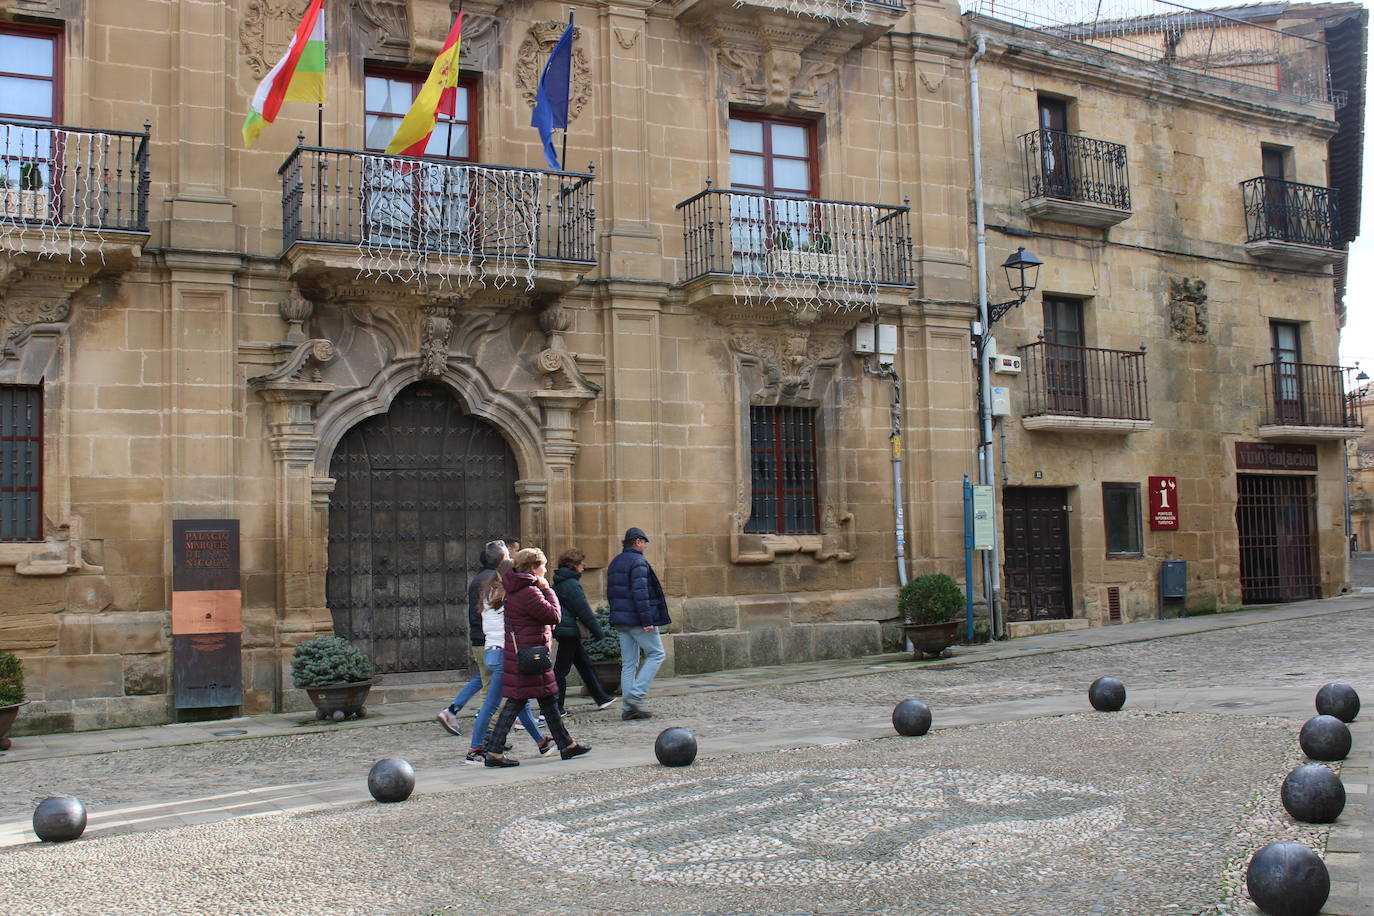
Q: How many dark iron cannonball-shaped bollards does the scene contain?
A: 9